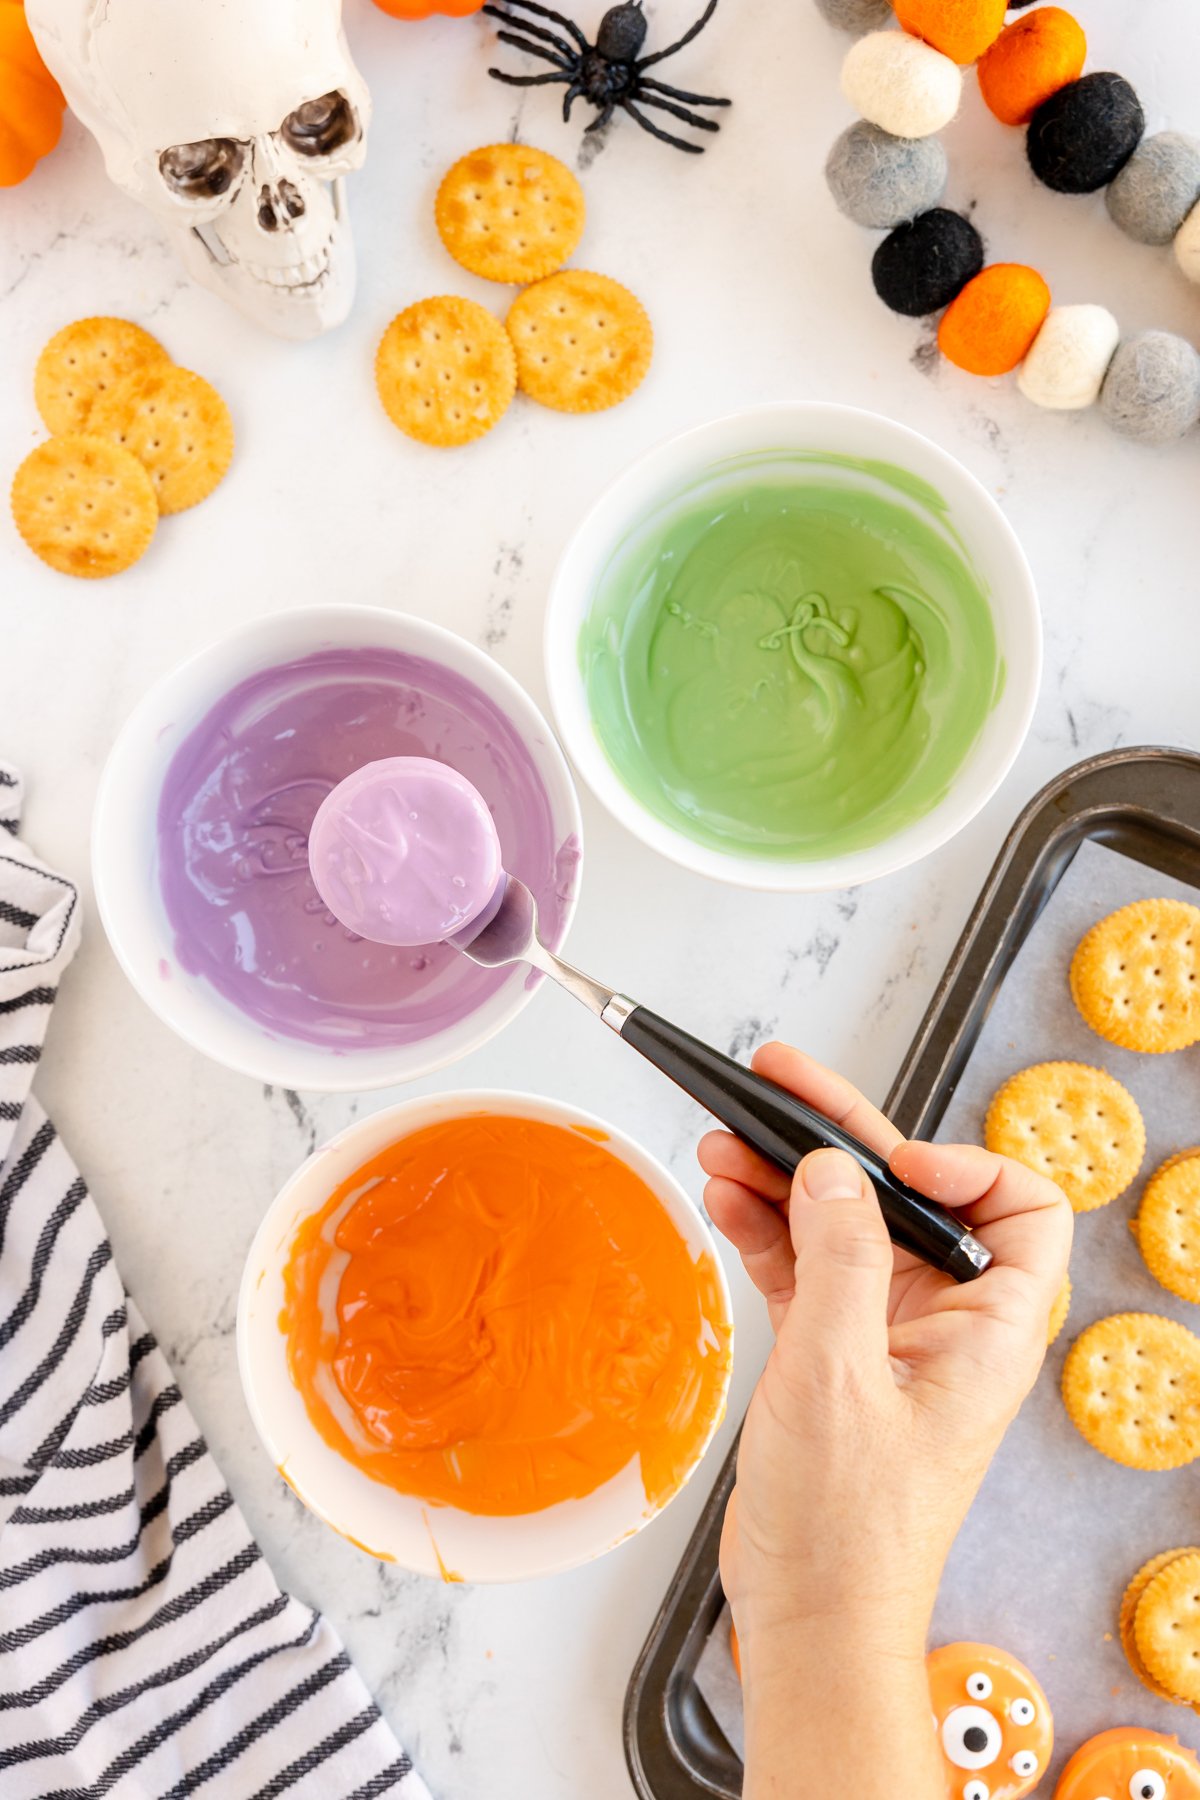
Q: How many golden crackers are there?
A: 12